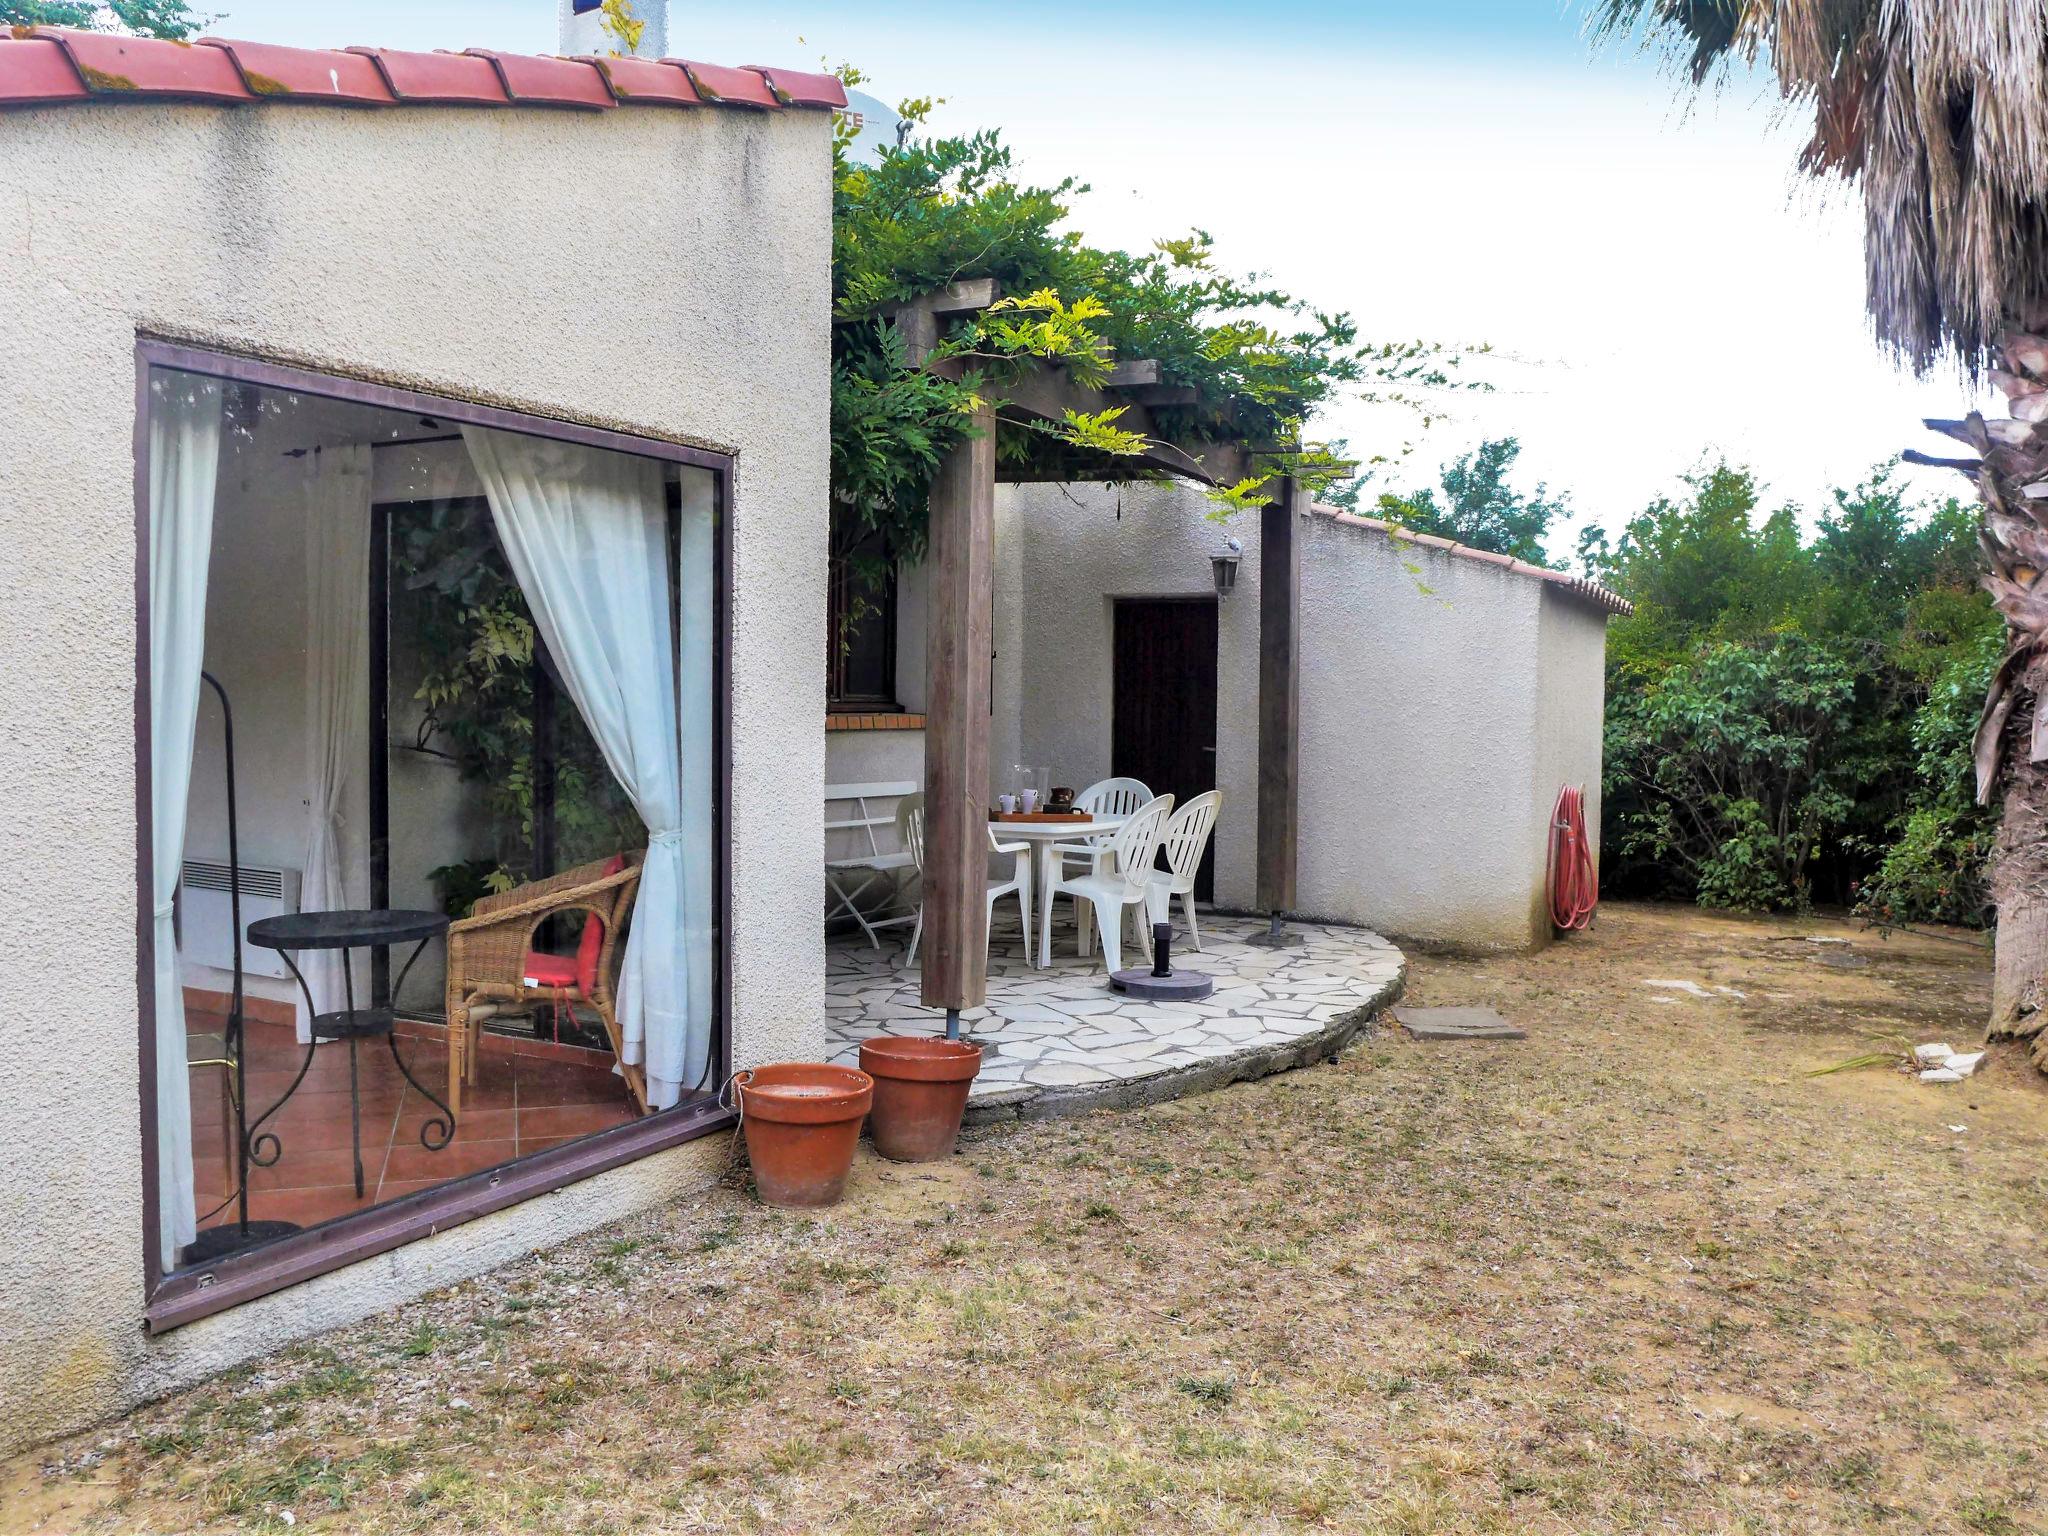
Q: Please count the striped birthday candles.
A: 0